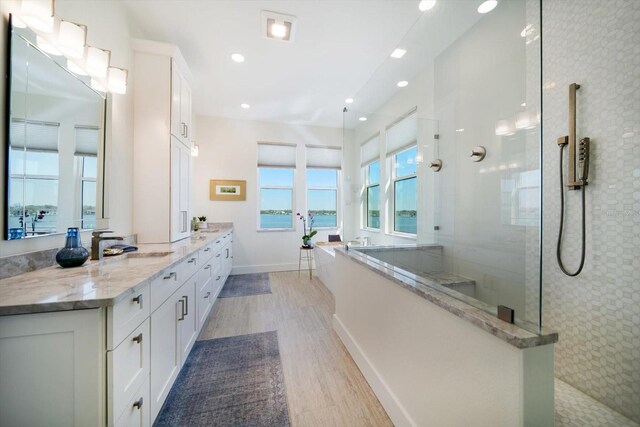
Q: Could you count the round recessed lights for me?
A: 7